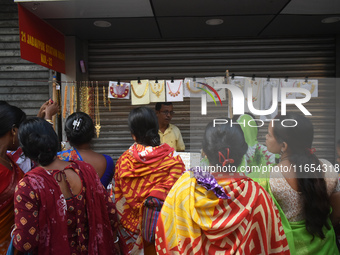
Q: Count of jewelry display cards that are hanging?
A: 11